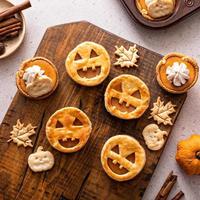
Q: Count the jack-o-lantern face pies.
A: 4